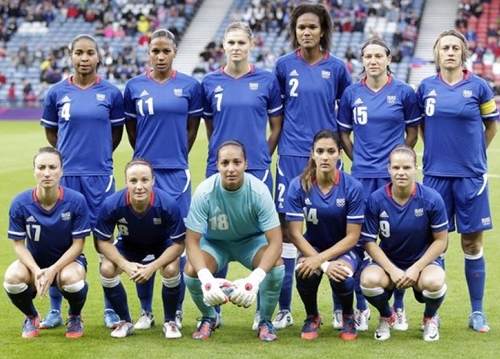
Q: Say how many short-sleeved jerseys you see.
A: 11